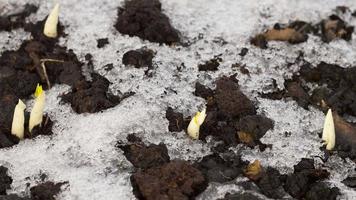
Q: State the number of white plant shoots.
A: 5